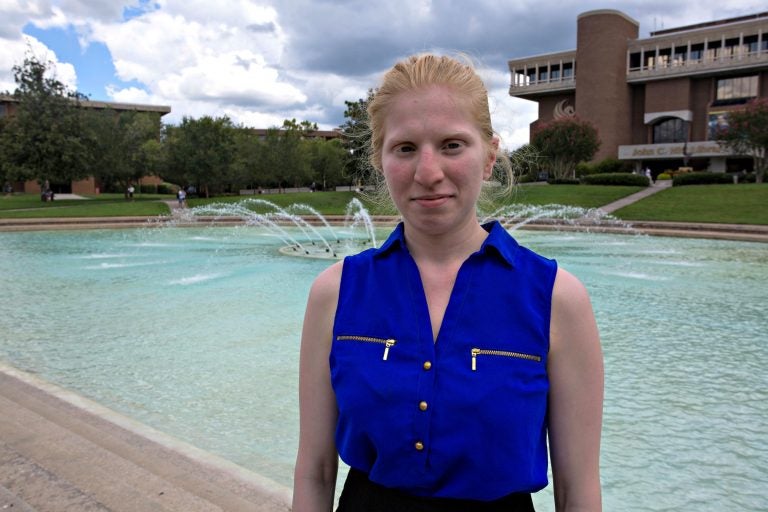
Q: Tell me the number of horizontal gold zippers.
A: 2